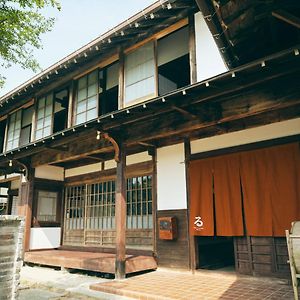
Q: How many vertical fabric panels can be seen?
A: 4